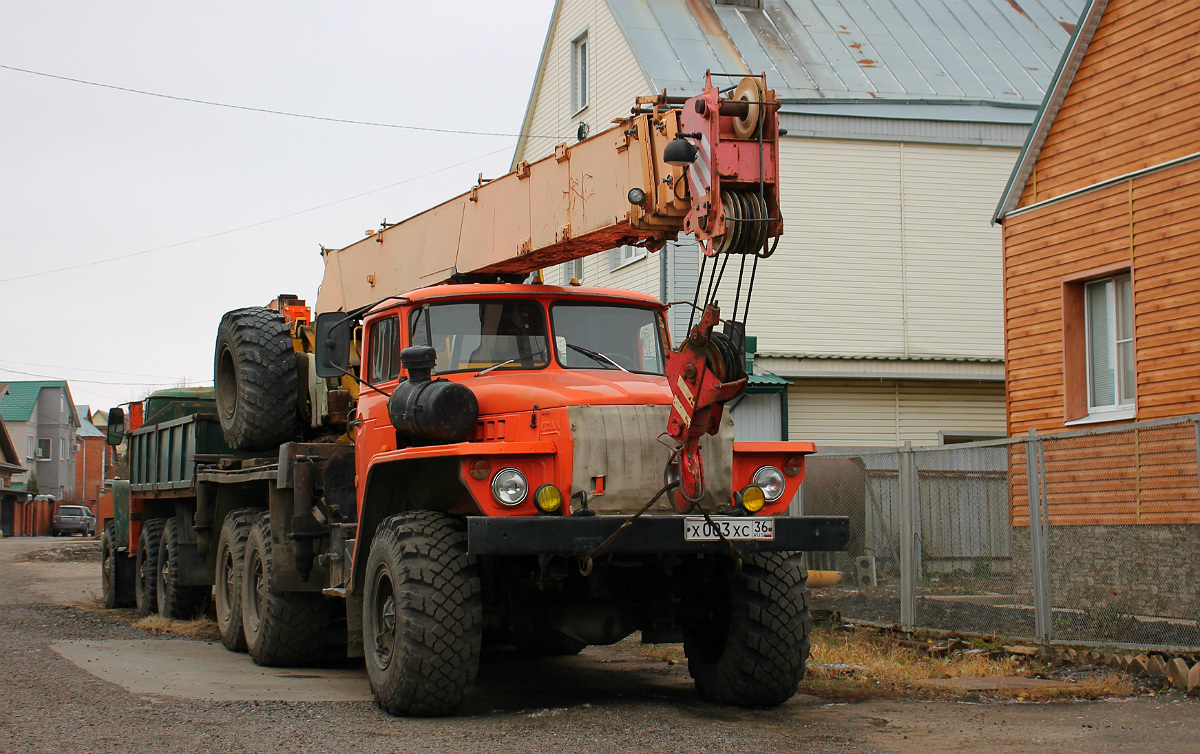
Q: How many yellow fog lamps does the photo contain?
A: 2